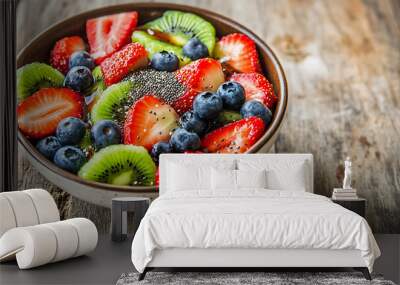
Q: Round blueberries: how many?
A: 14